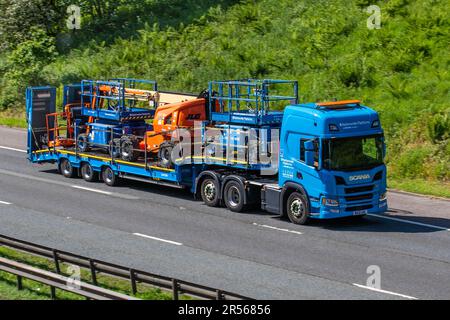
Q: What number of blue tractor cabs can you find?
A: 1